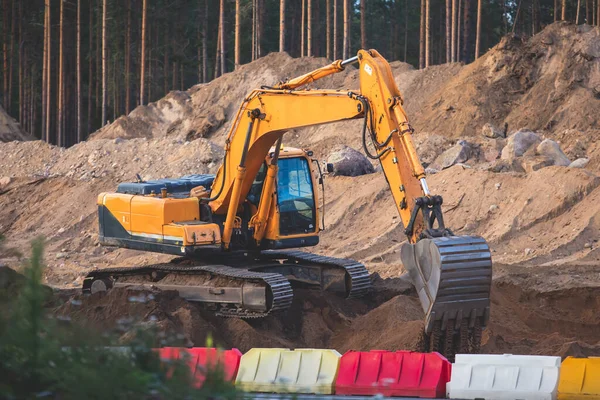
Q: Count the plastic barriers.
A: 5